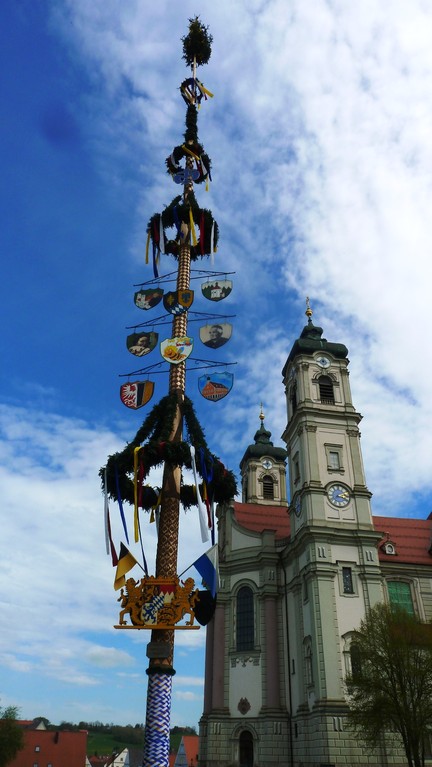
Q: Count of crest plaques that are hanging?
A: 8